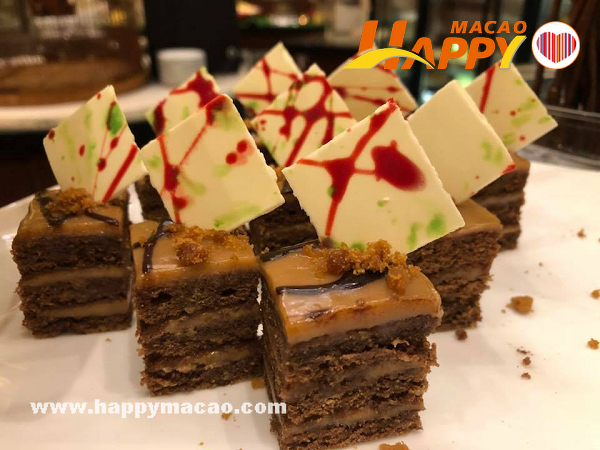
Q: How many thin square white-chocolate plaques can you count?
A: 9